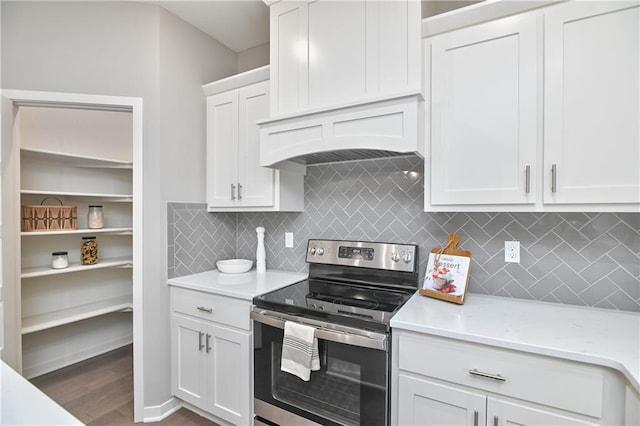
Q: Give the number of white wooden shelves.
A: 5